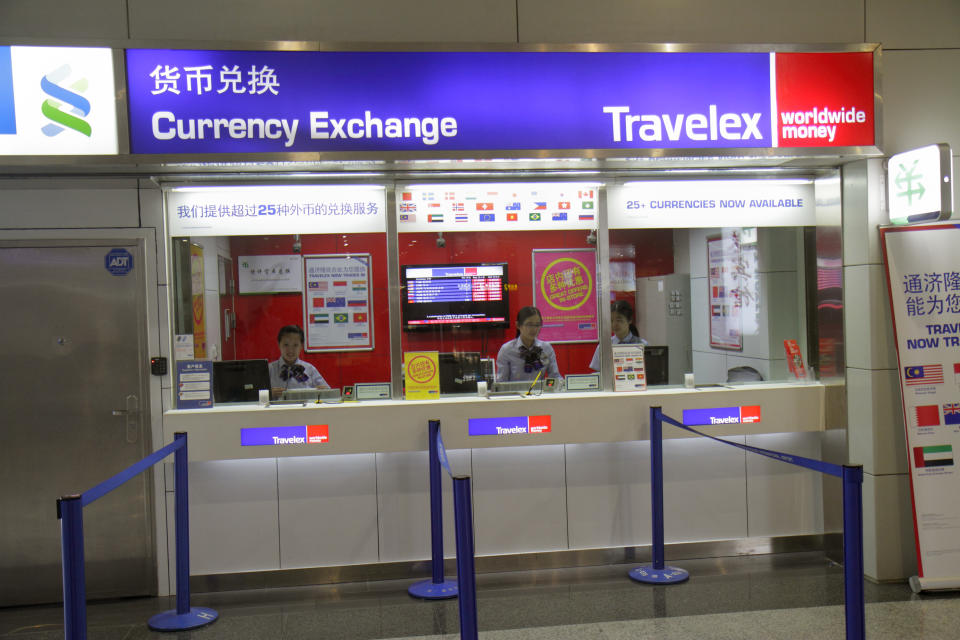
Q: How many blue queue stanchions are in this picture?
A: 6